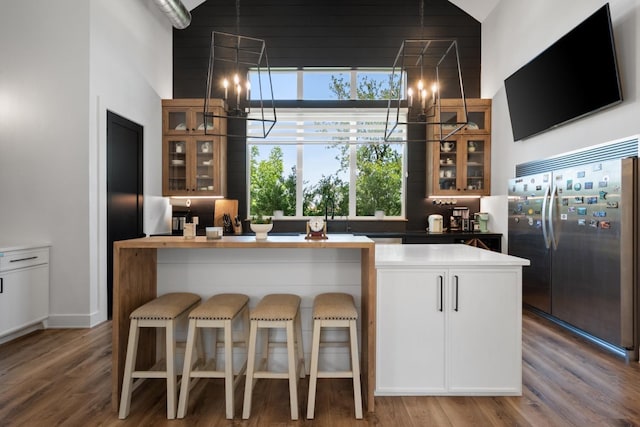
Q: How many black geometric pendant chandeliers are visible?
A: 2